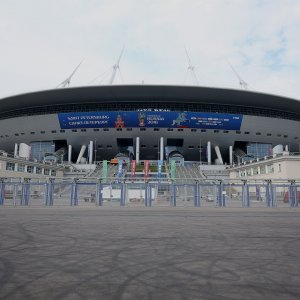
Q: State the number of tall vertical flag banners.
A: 6